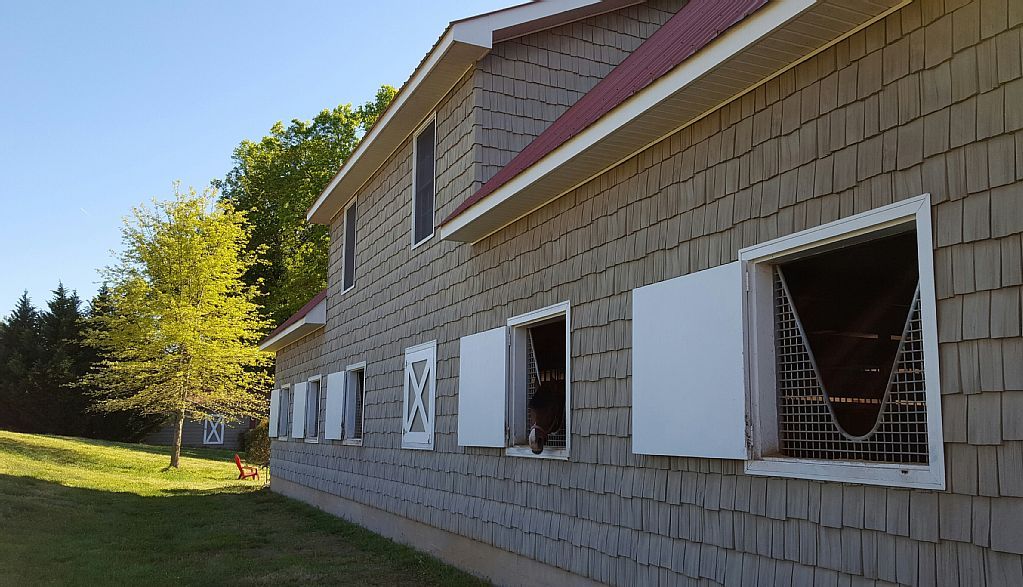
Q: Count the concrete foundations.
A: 1